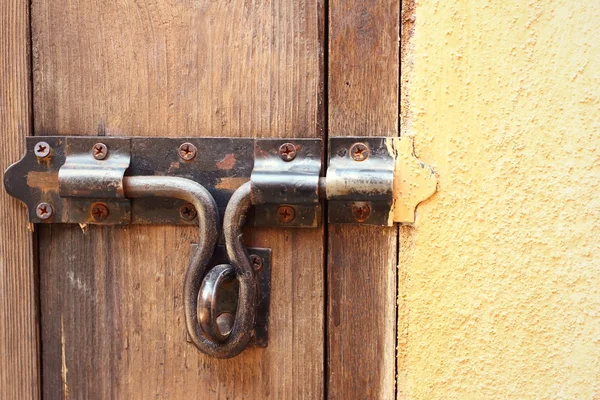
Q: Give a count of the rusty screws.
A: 11